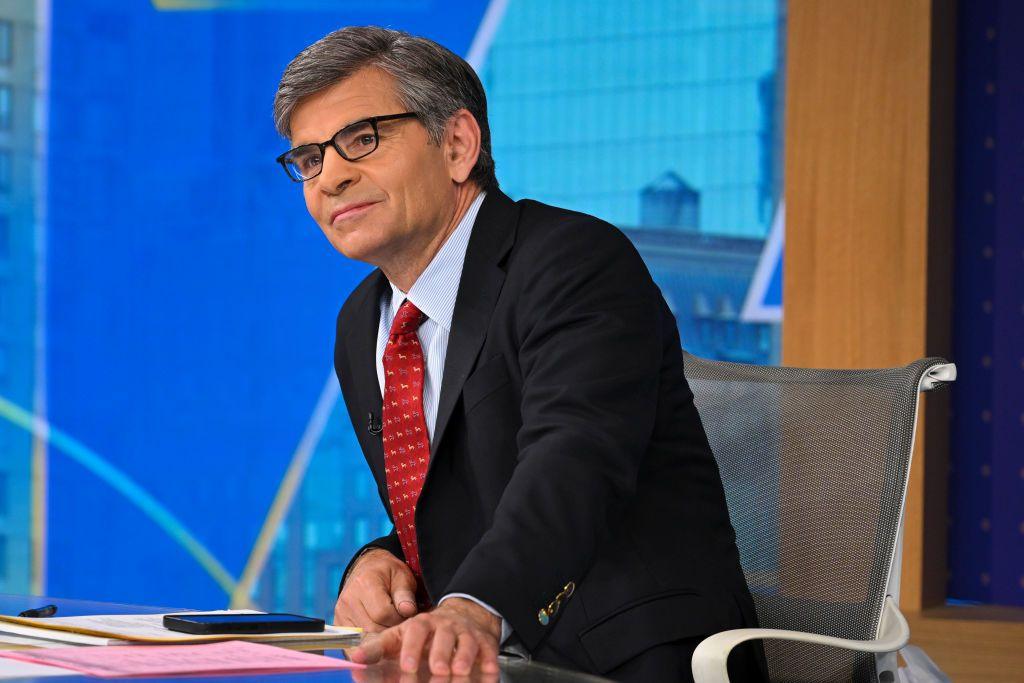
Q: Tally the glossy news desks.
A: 1